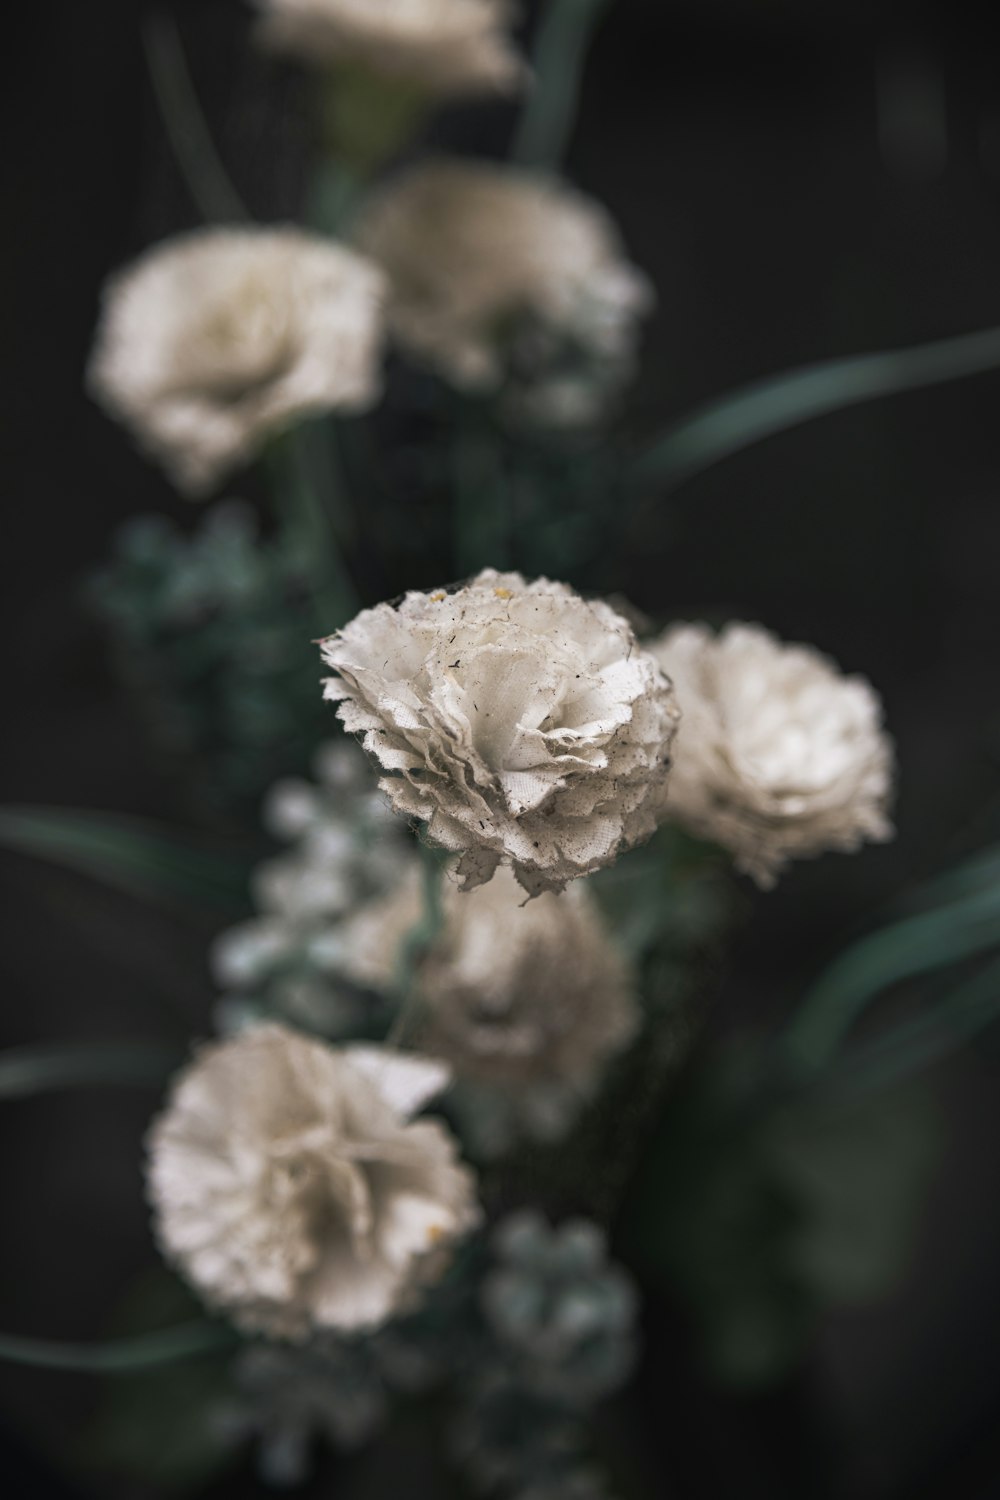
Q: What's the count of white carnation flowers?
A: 7